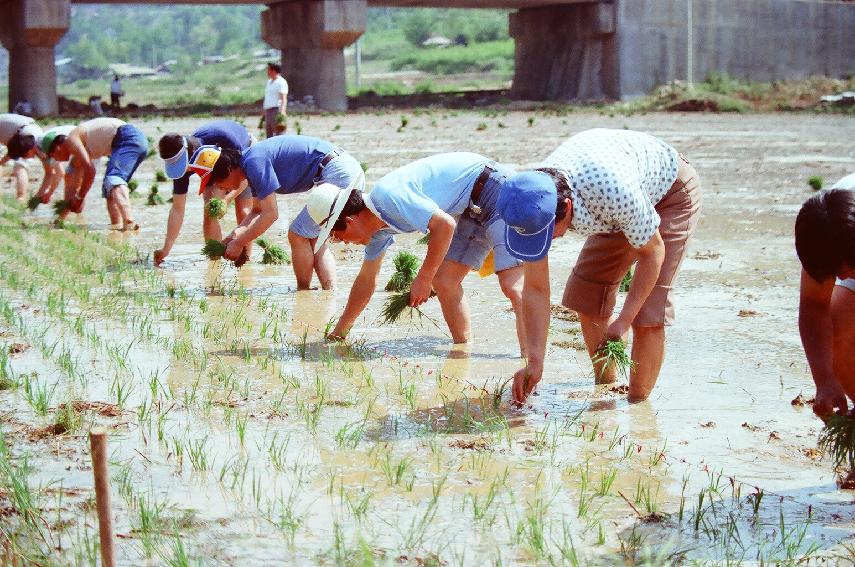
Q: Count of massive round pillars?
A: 2